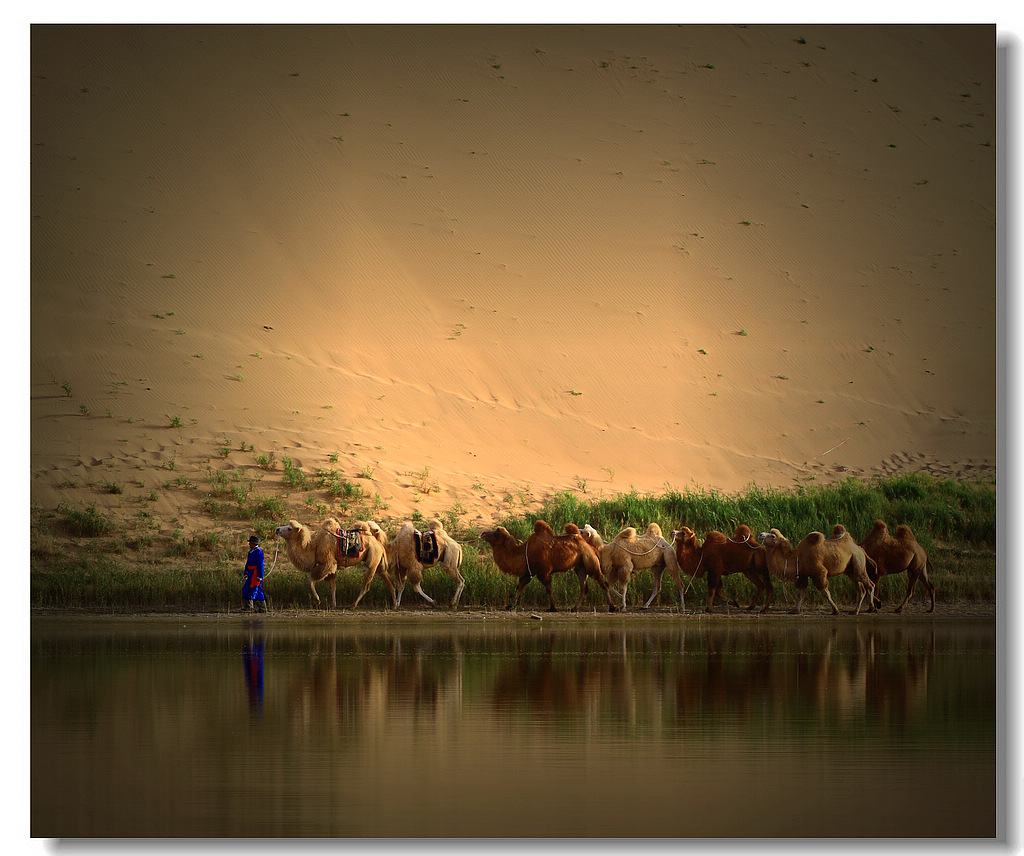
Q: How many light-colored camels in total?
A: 4